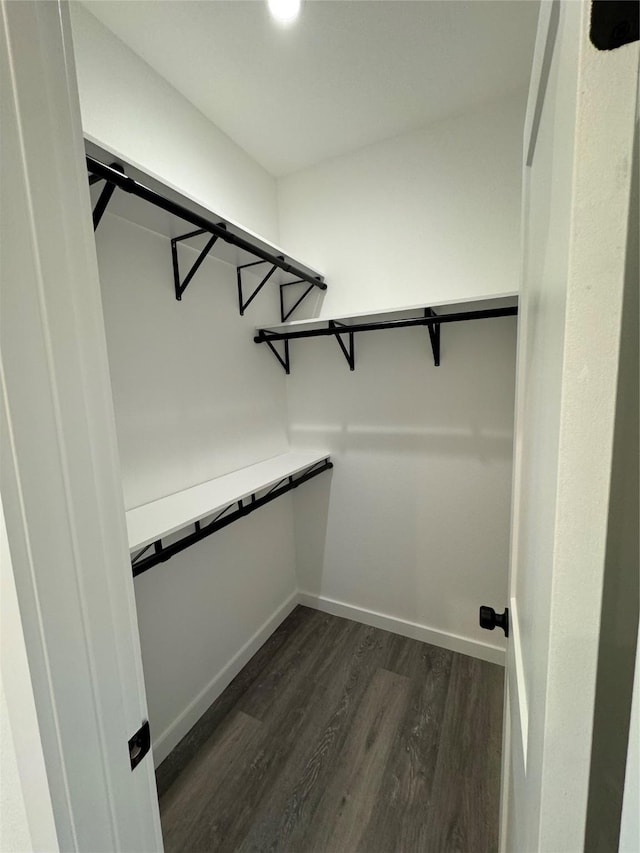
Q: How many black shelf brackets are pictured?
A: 11